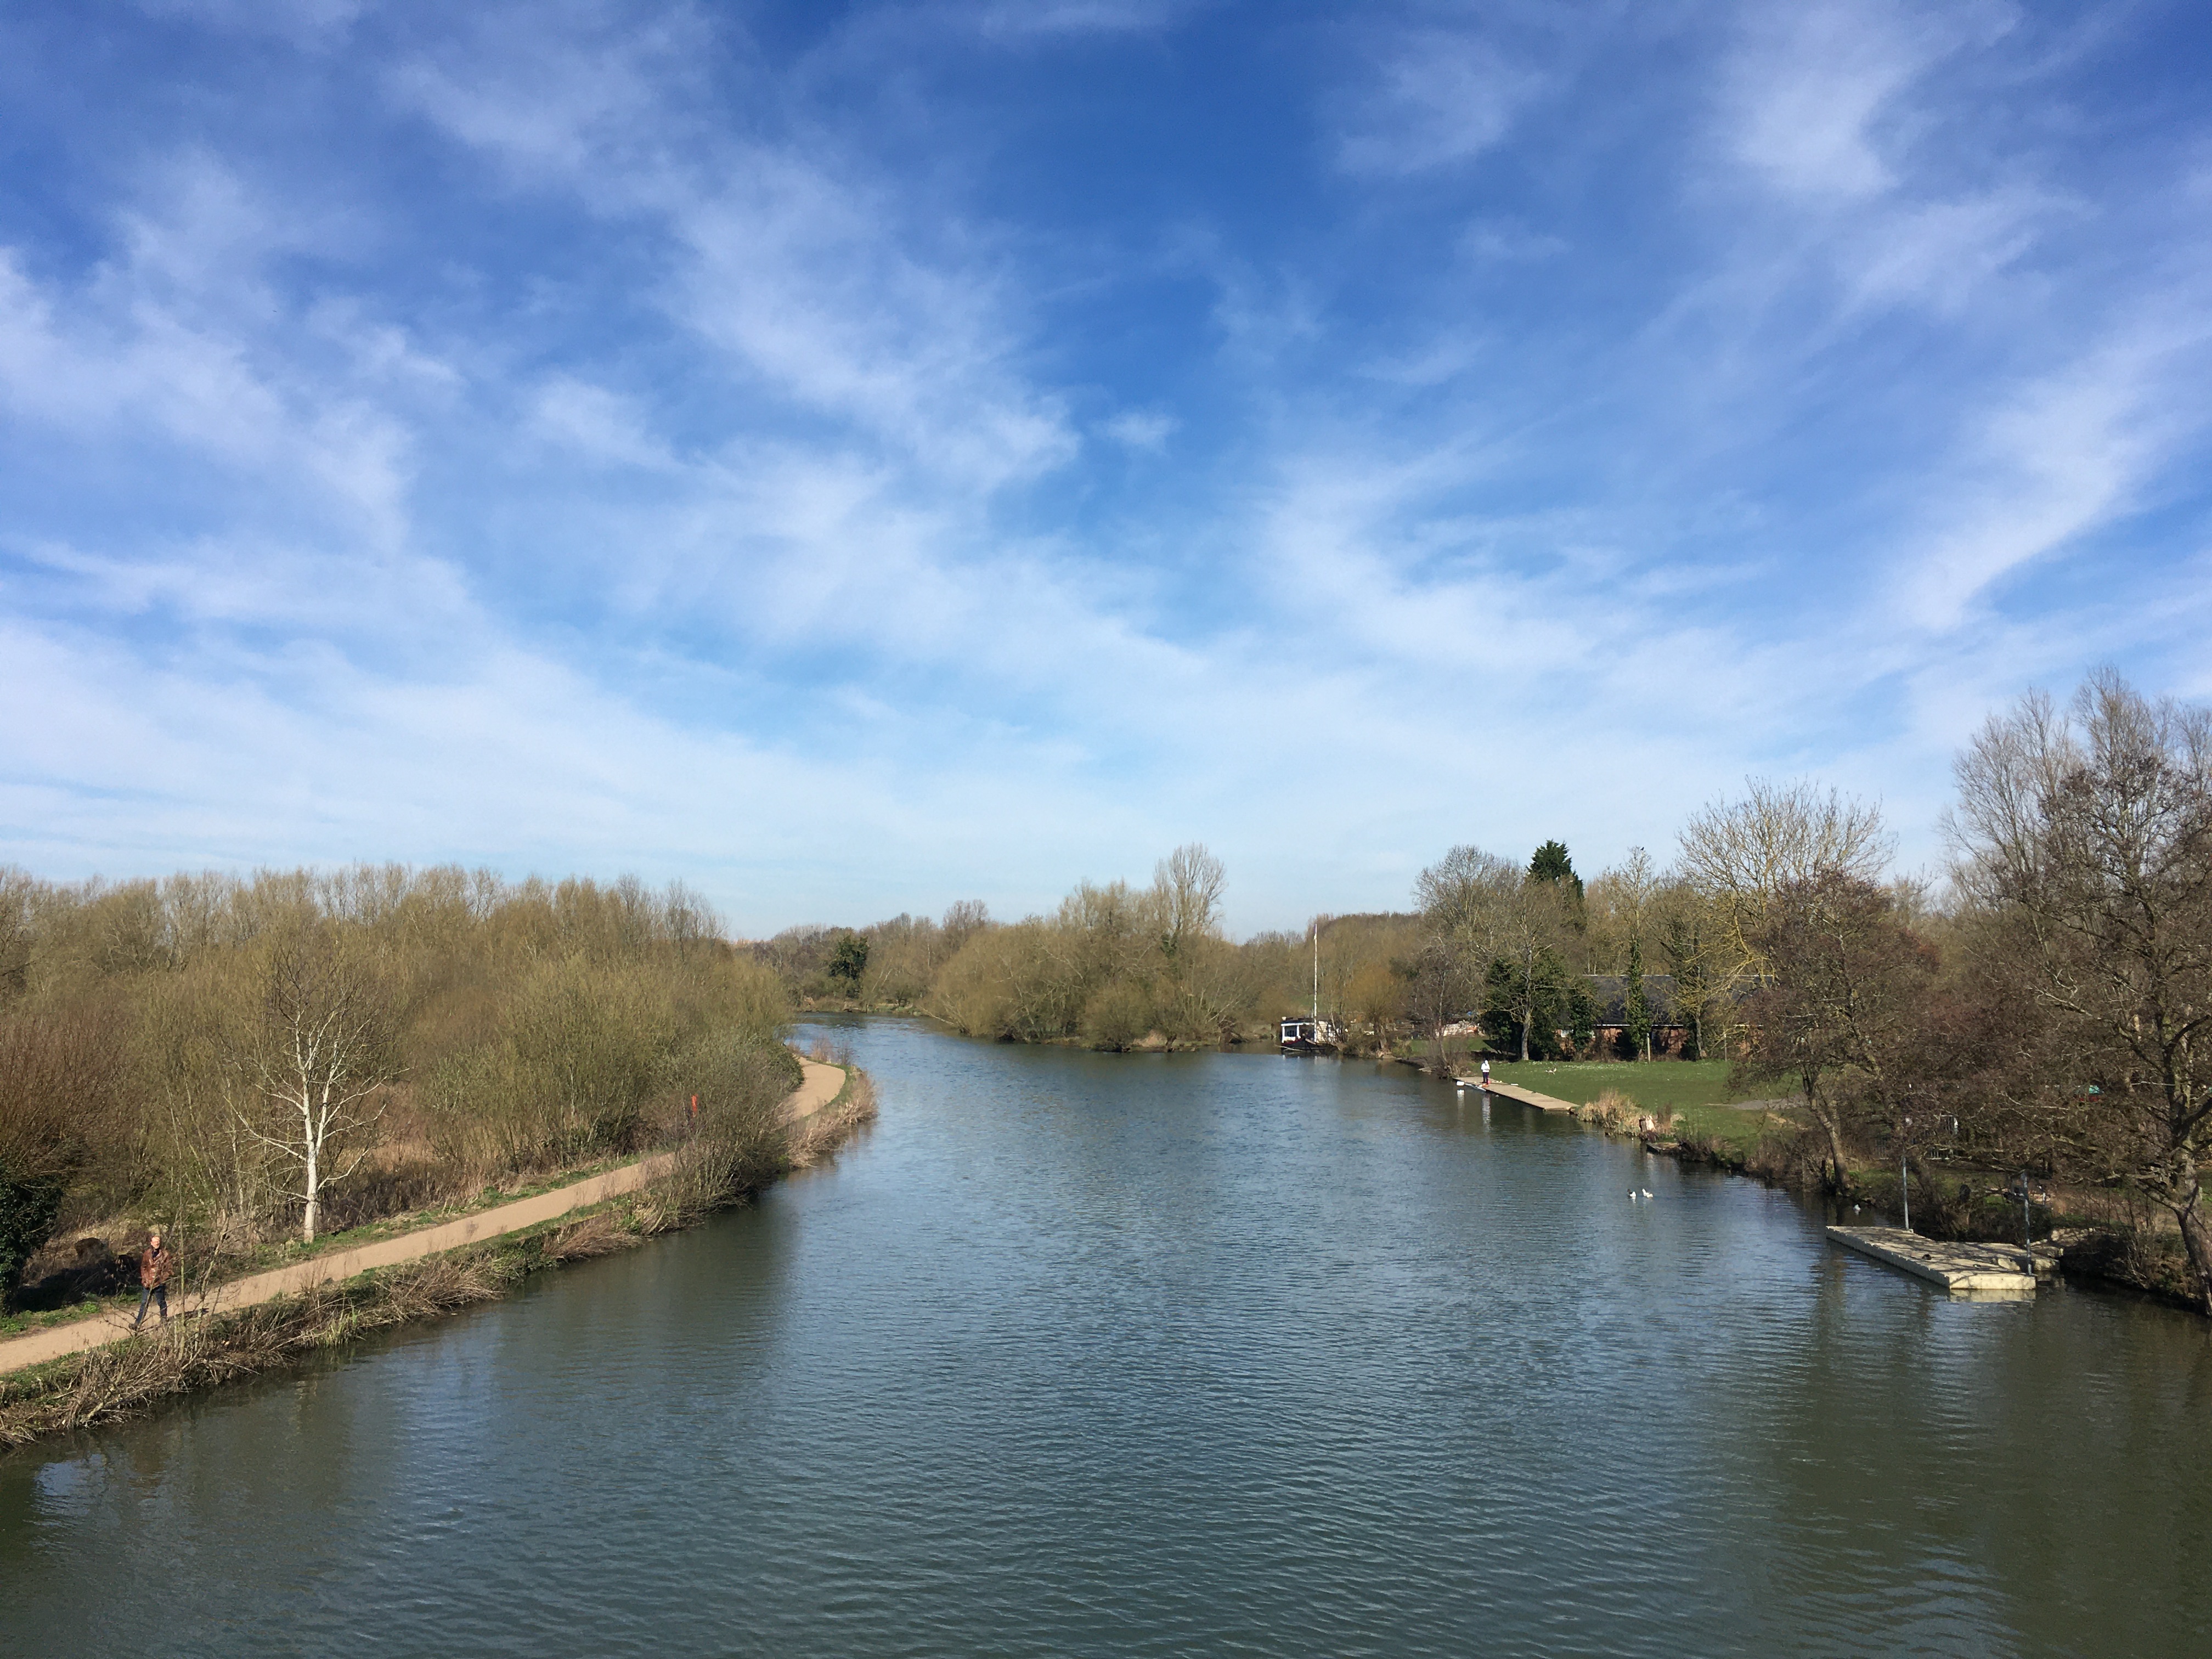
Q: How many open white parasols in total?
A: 0